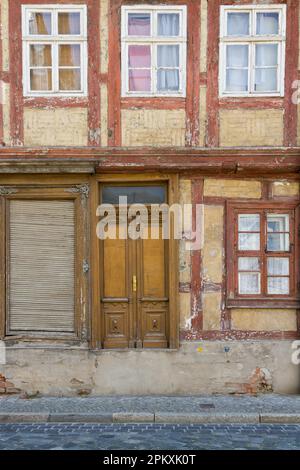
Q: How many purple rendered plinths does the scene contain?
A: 0